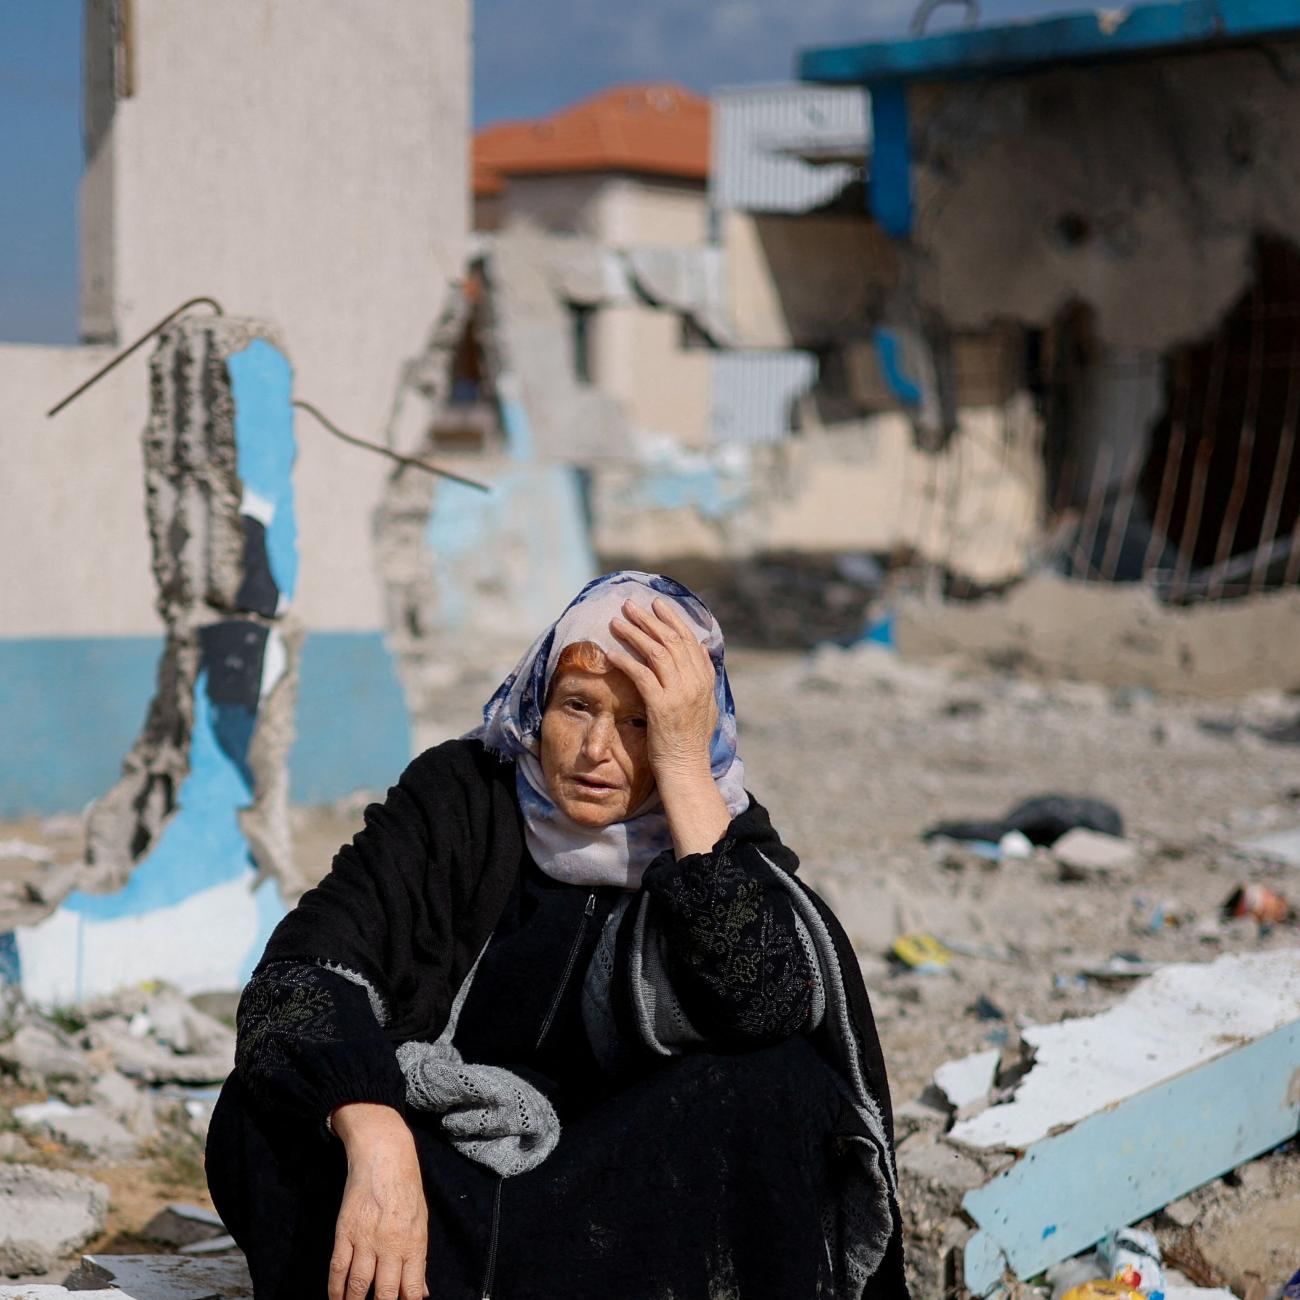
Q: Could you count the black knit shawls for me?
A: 1